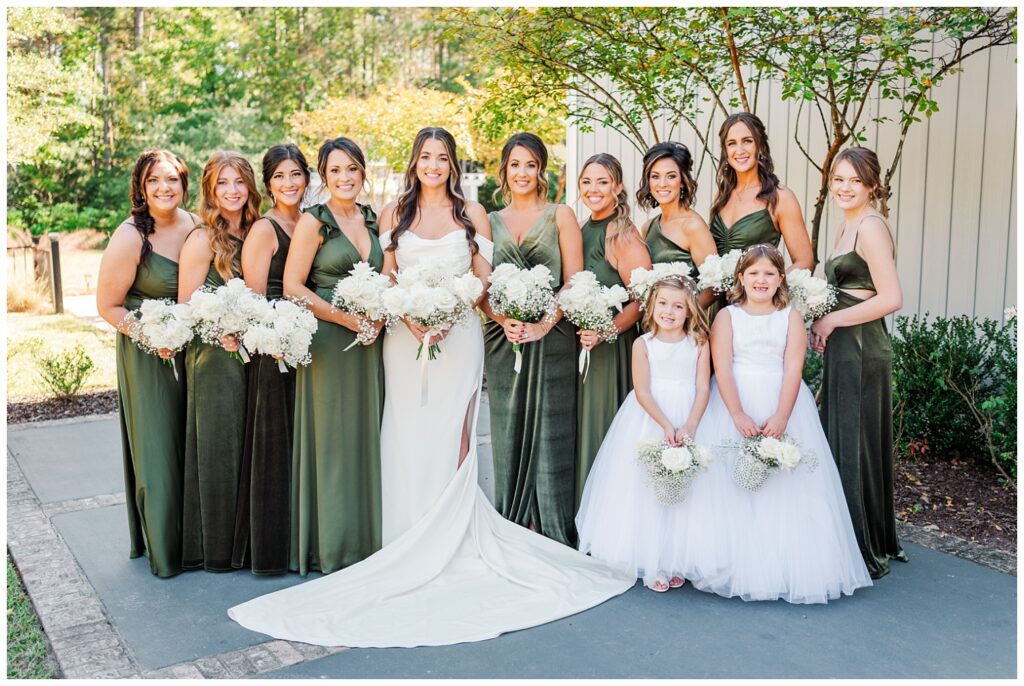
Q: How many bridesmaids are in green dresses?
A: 9